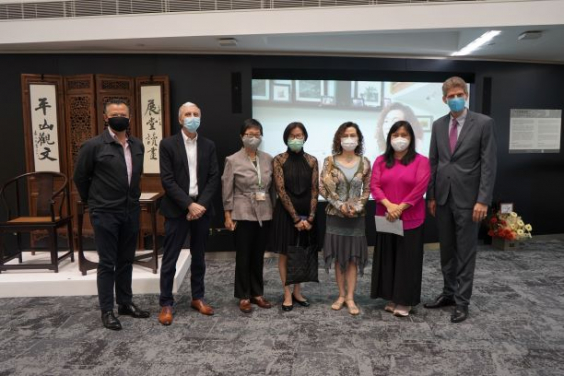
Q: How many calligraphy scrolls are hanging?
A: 2